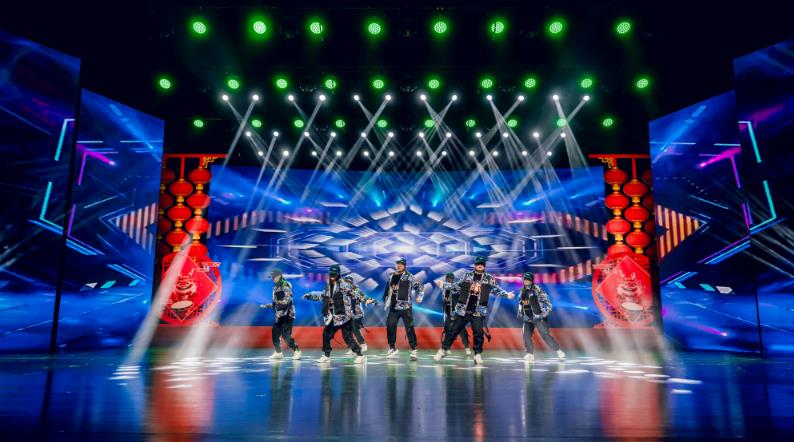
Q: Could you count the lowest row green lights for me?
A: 10